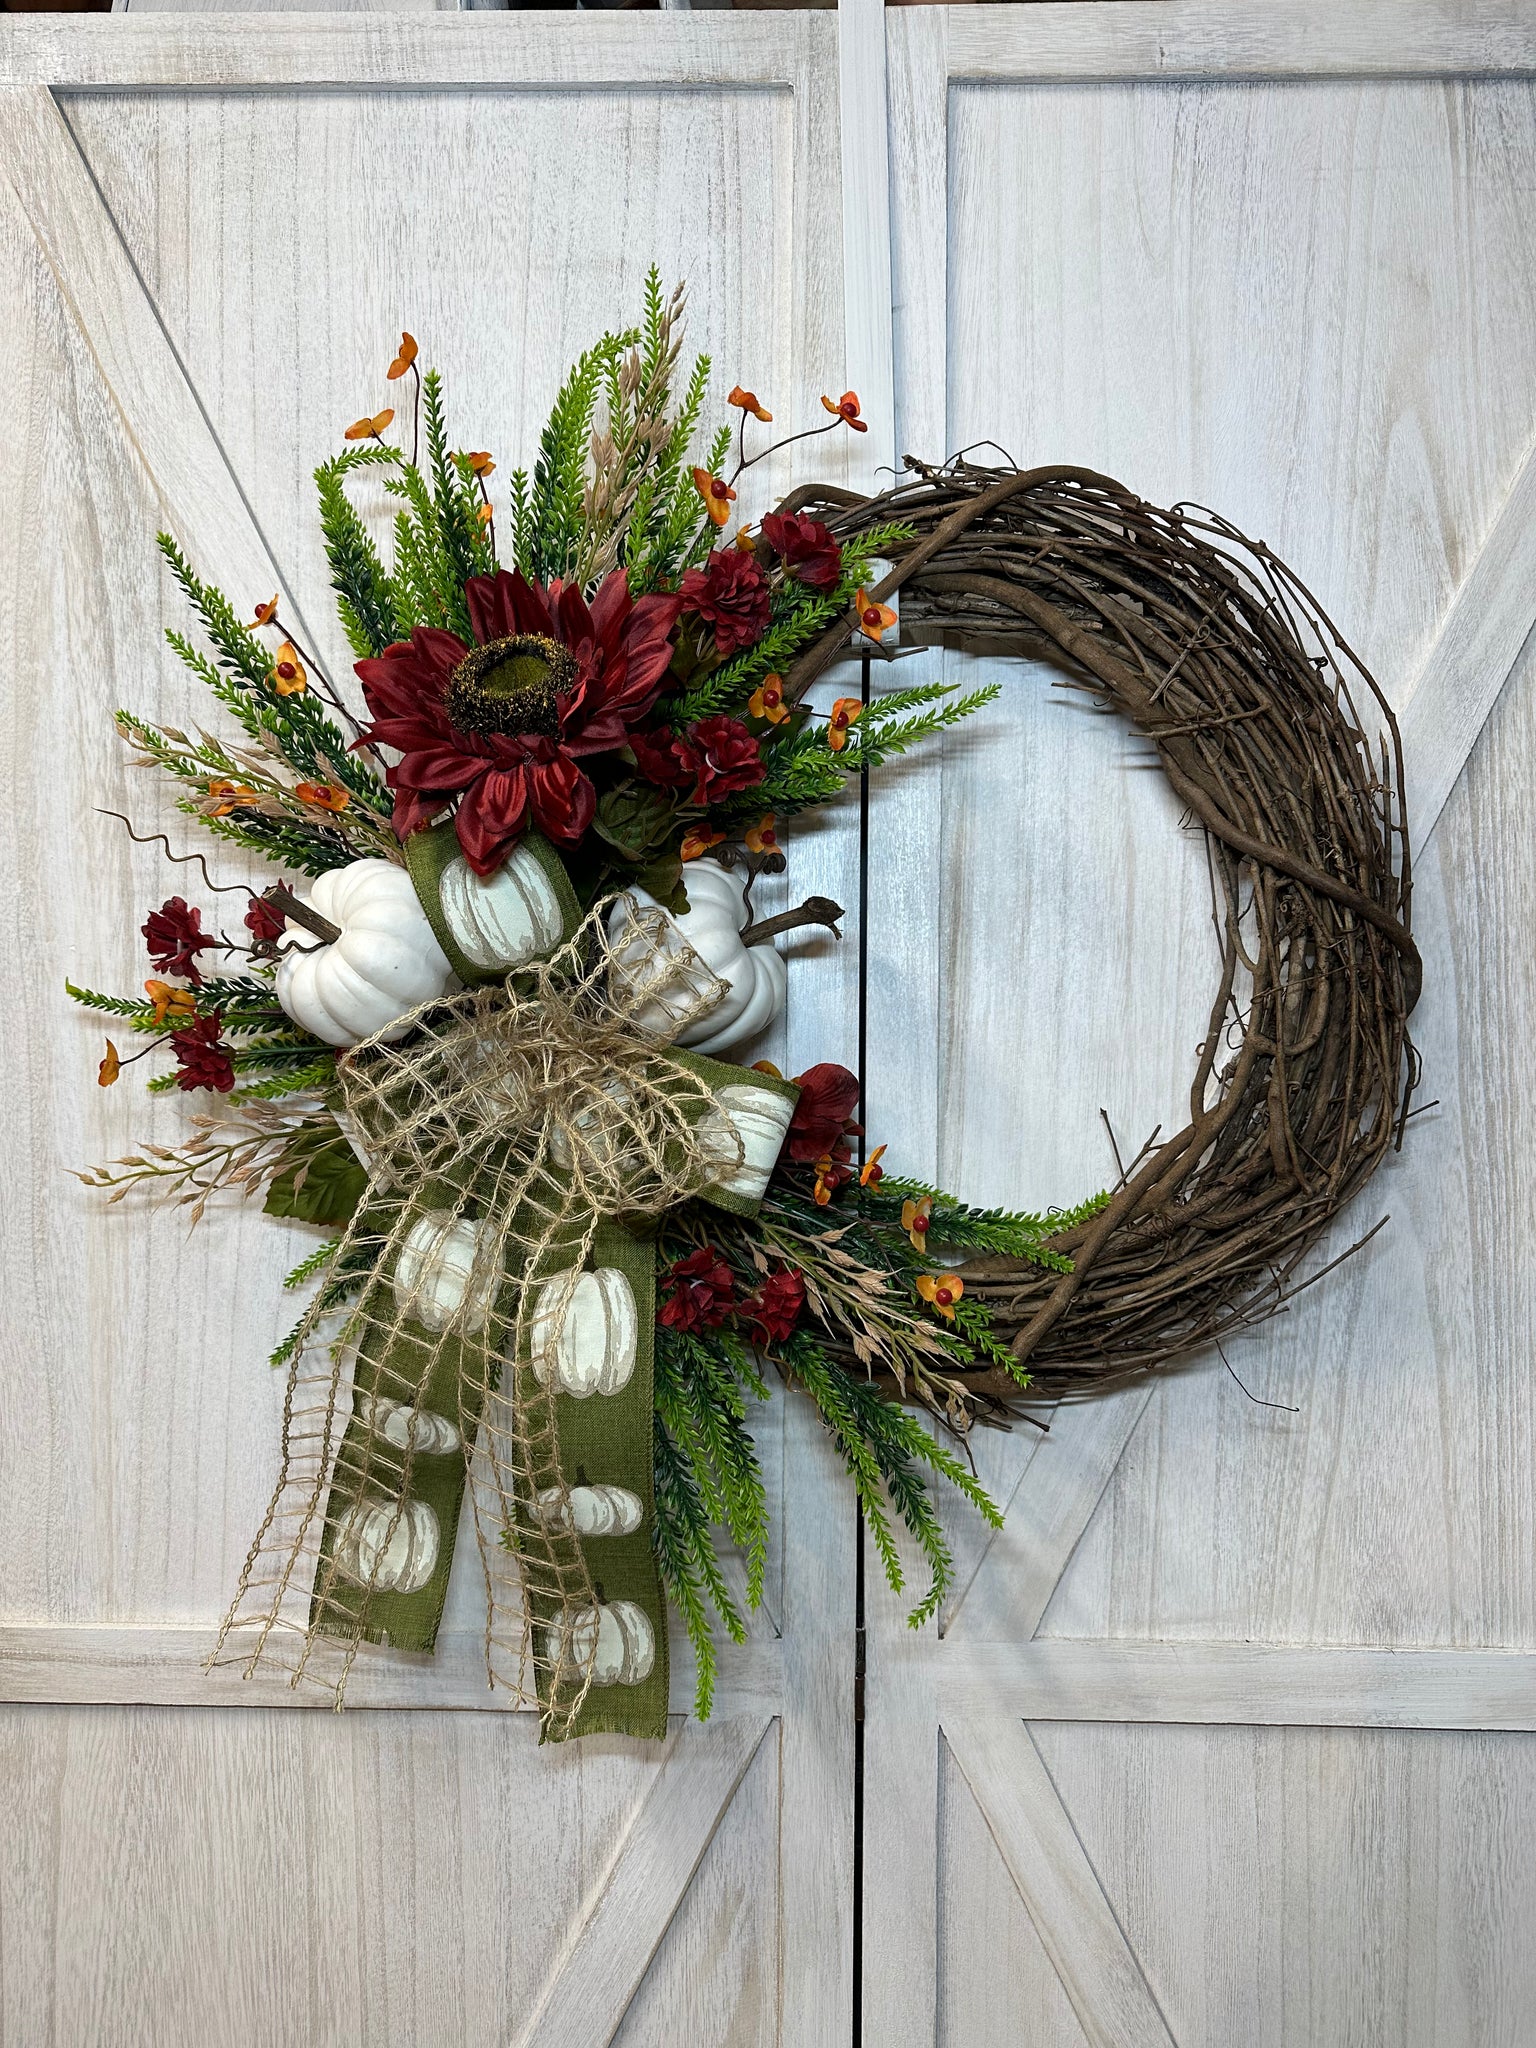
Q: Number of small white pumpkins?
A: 2